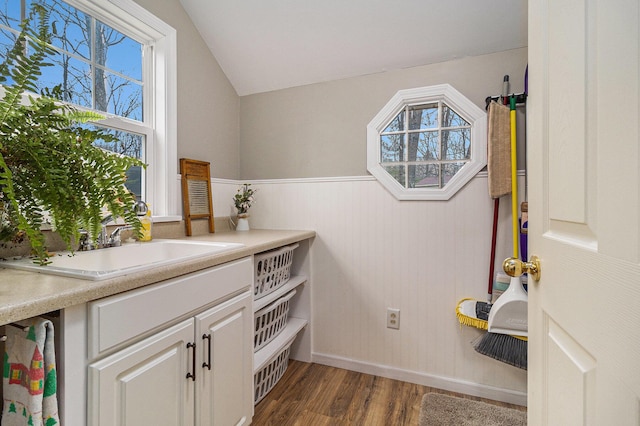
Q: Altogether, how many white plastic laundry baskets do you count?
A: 3